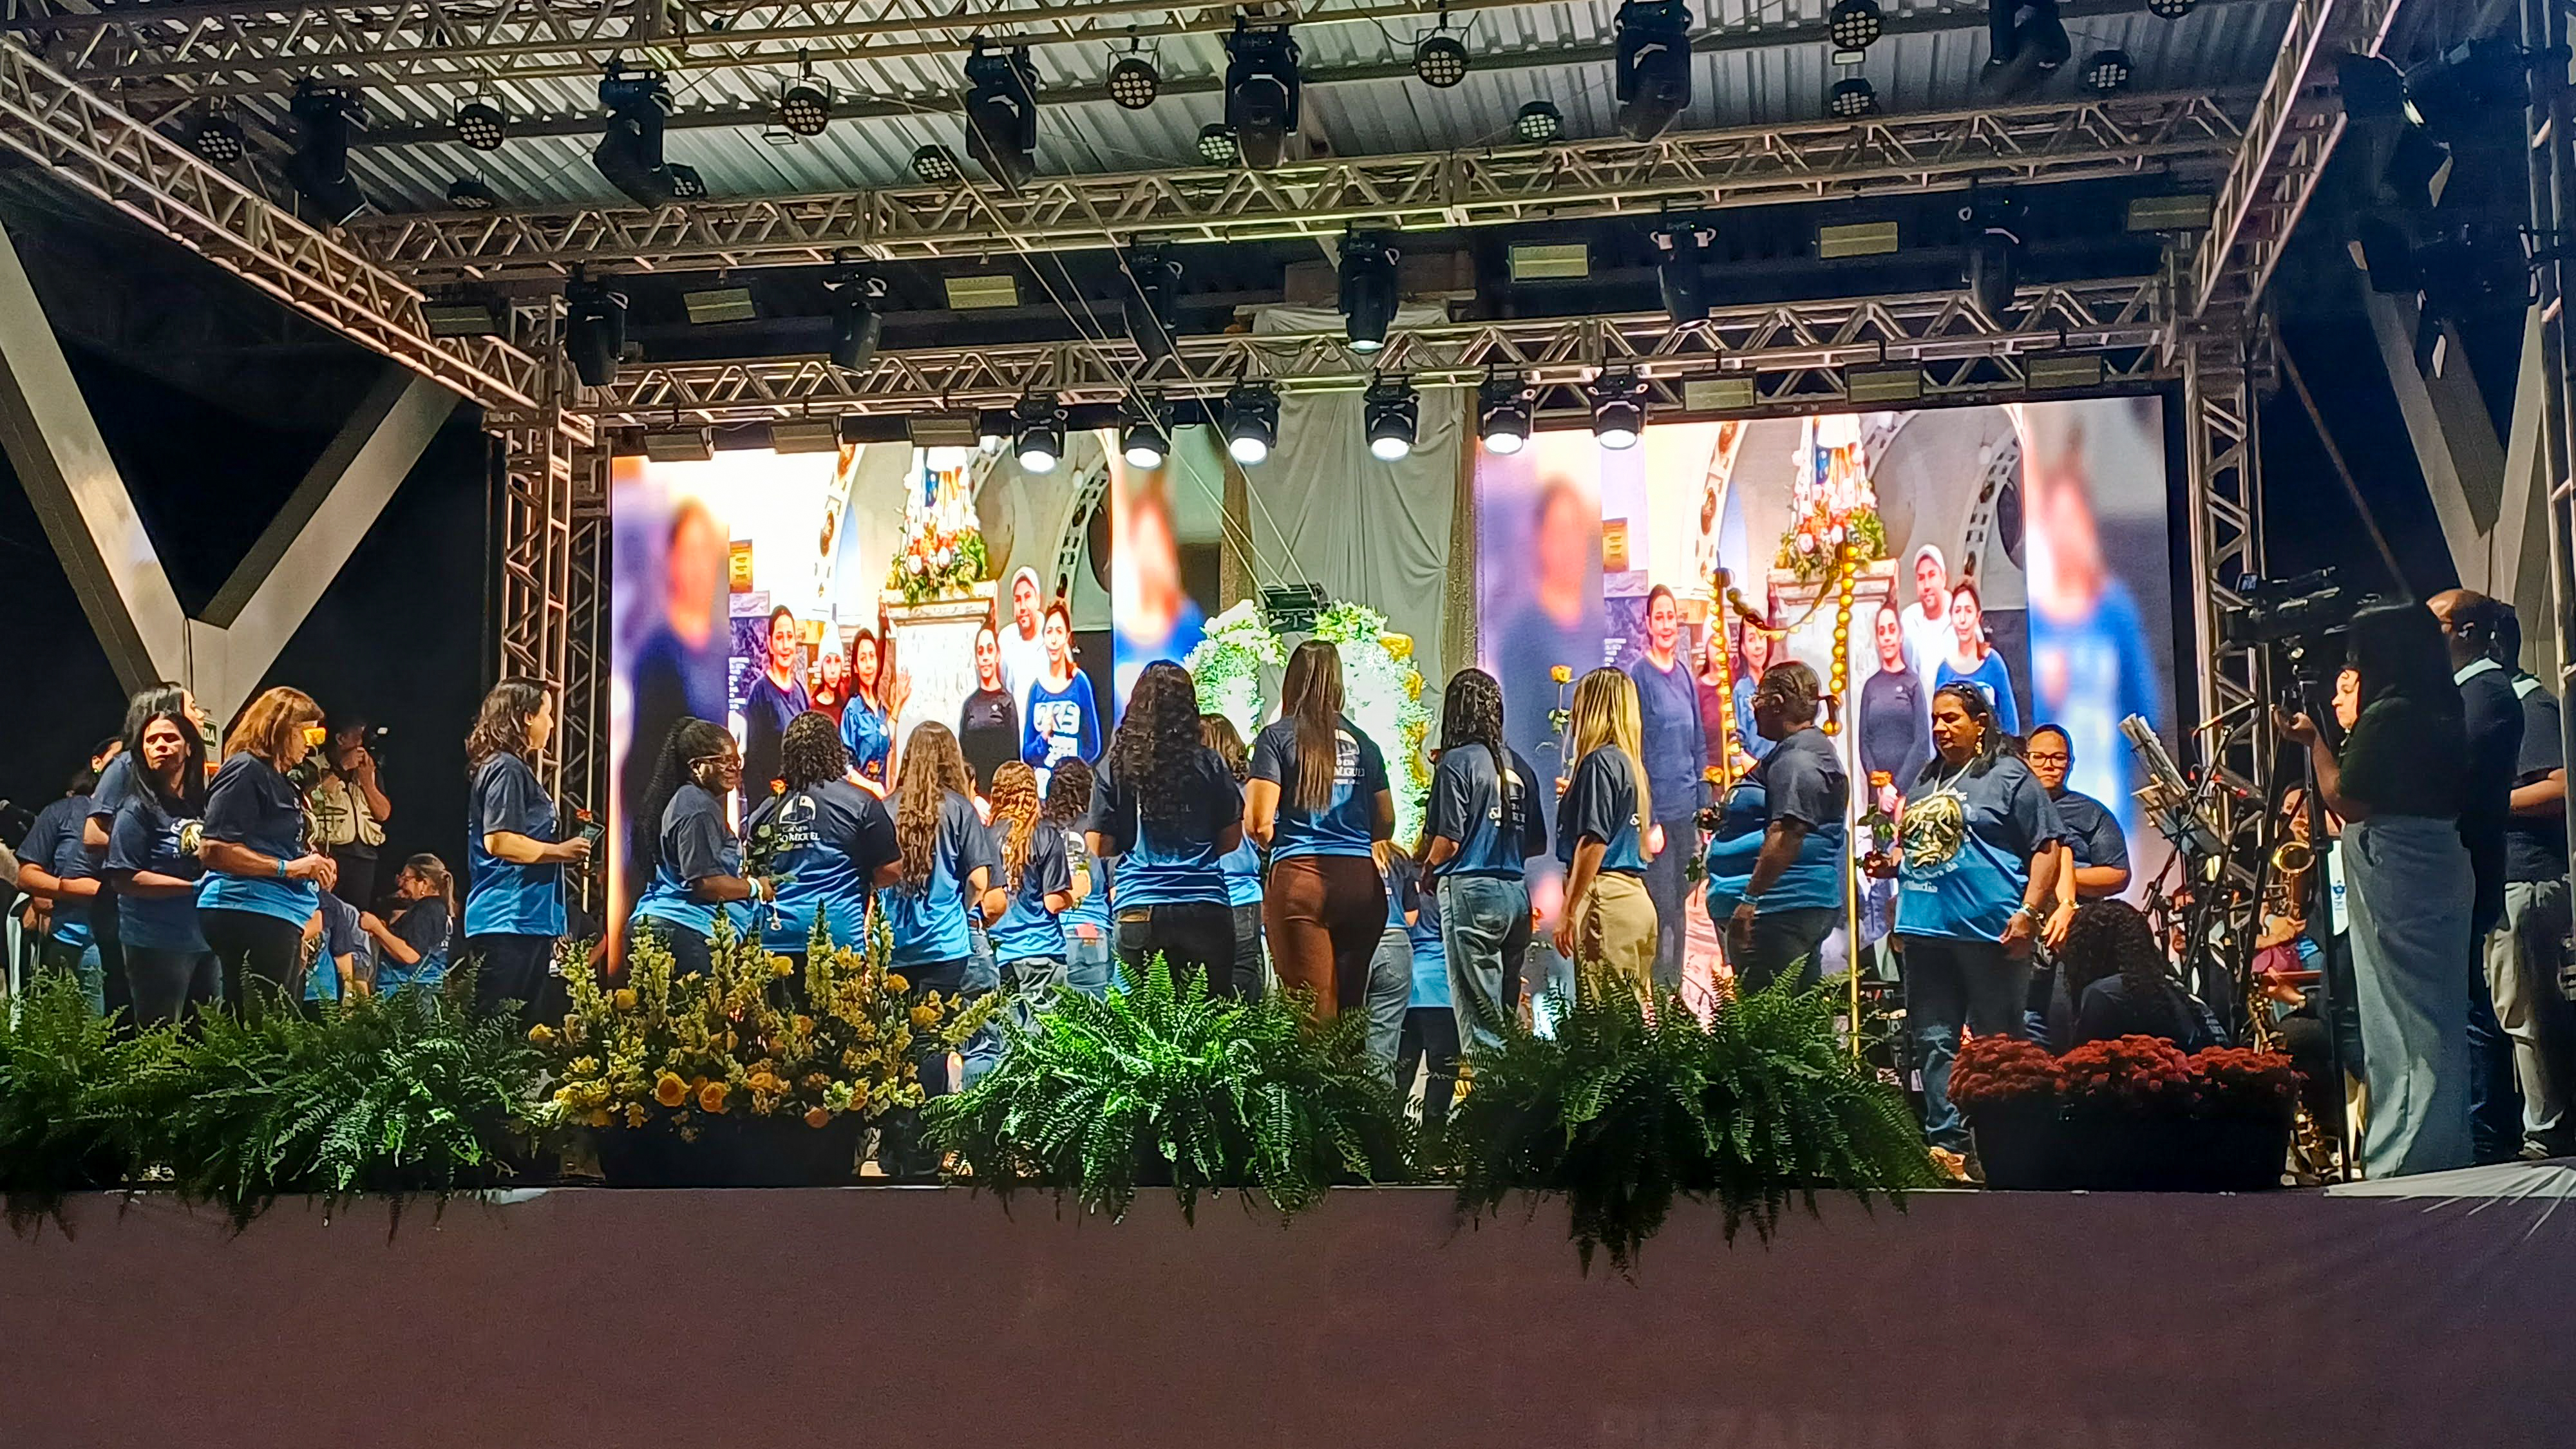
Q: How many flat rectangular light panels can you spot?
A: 12